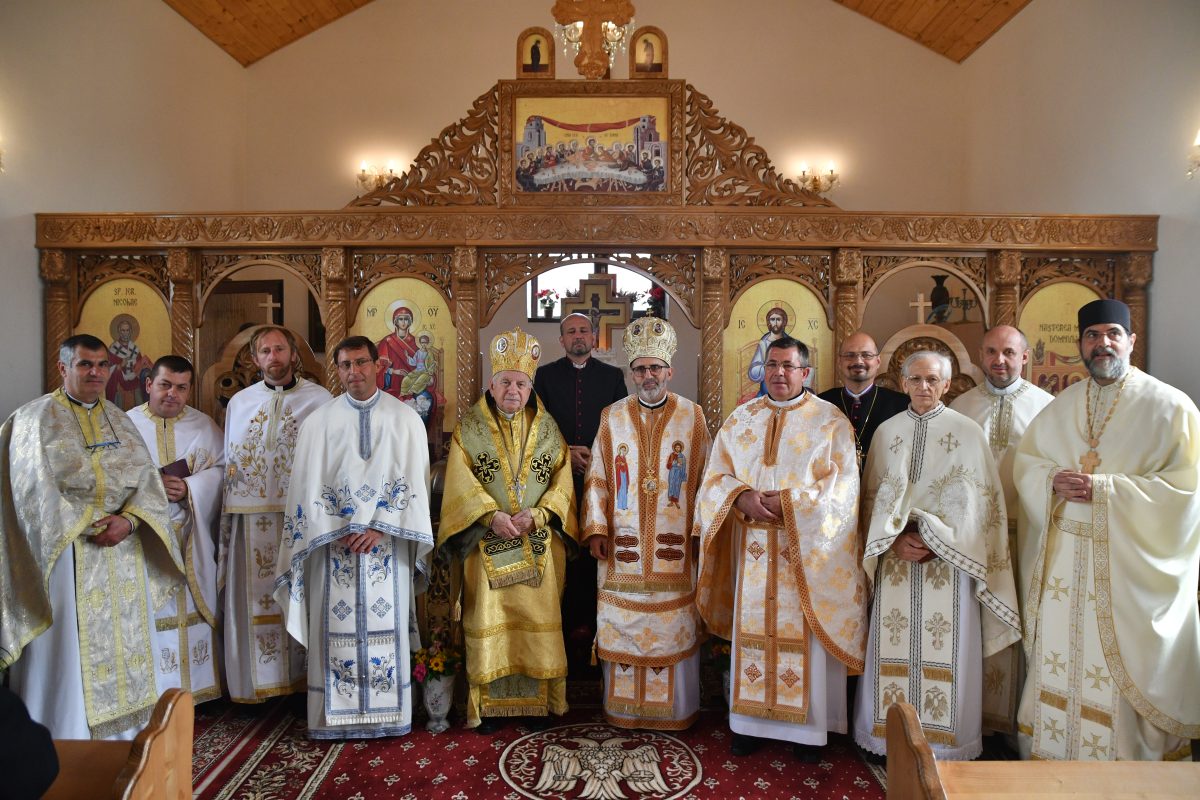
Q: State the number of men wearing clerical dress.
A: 12